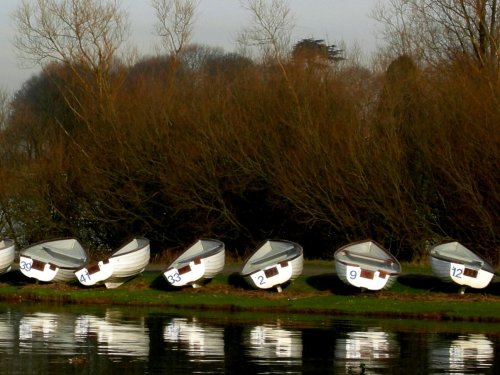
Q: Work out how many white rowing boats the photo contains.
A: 7